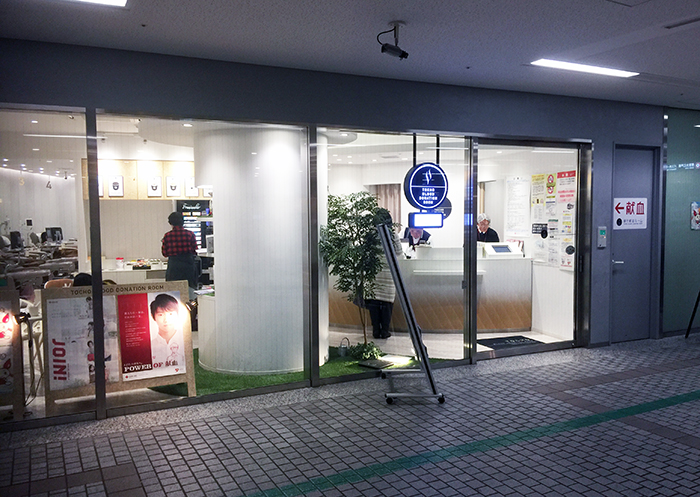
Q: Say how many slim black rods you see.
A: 2